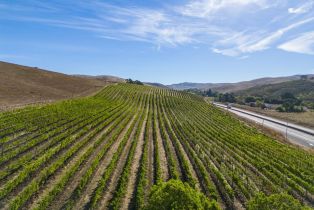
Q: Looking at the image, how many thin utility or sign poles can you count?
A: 2